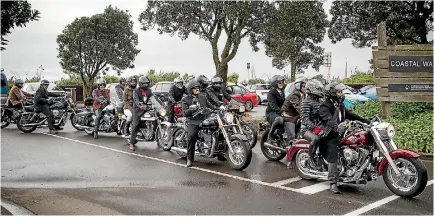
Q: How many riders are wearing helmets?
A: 14